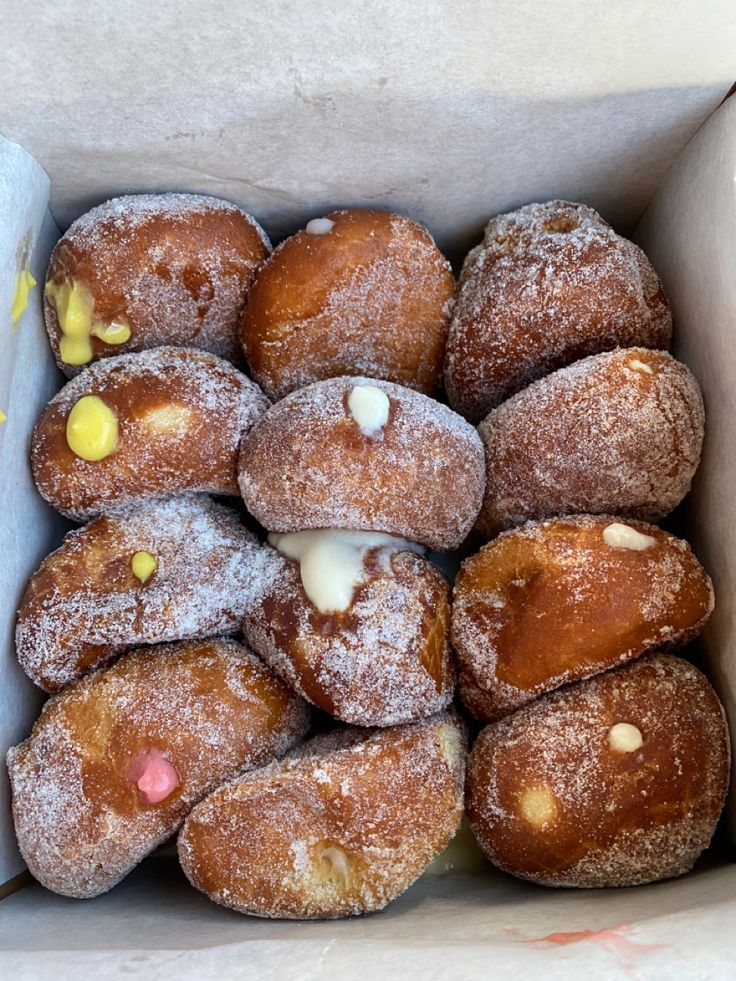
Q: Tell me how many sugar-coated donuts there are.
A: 12